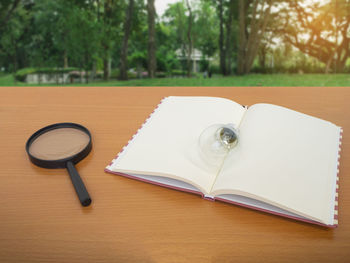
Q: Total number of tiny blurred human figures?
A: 2